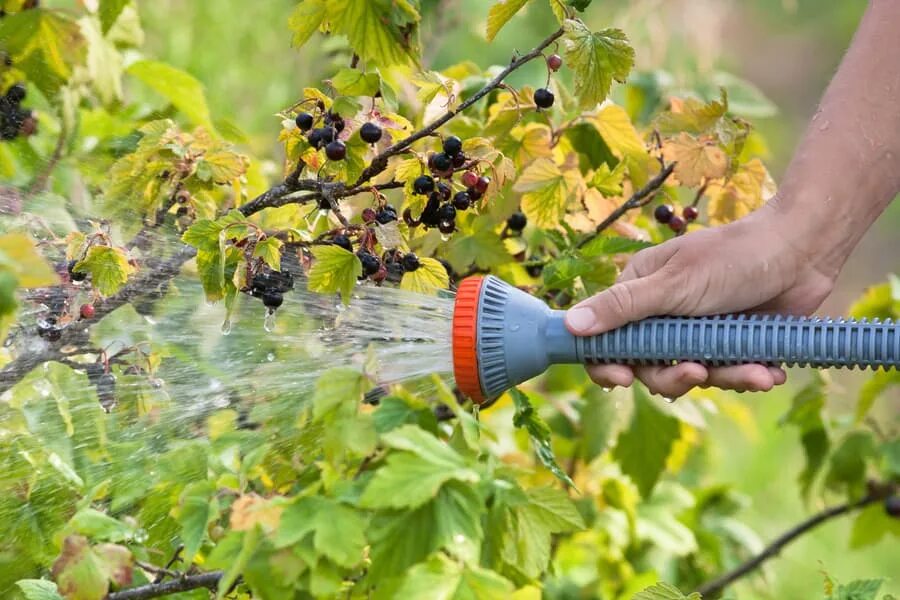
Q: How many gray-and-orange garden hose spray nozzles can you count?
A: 1